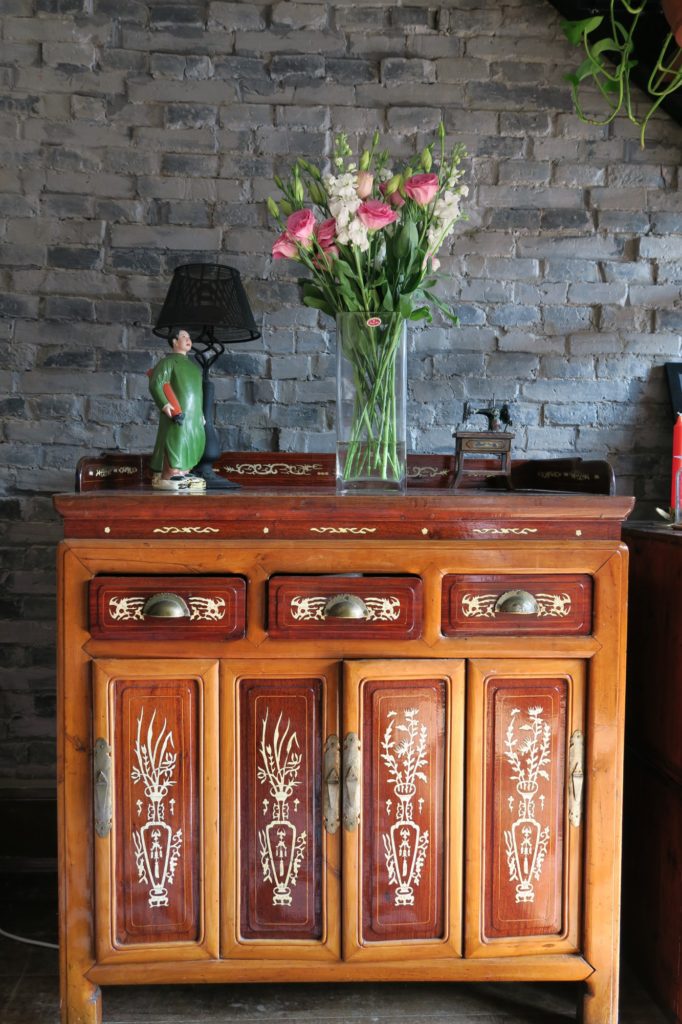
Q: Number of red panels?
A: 7